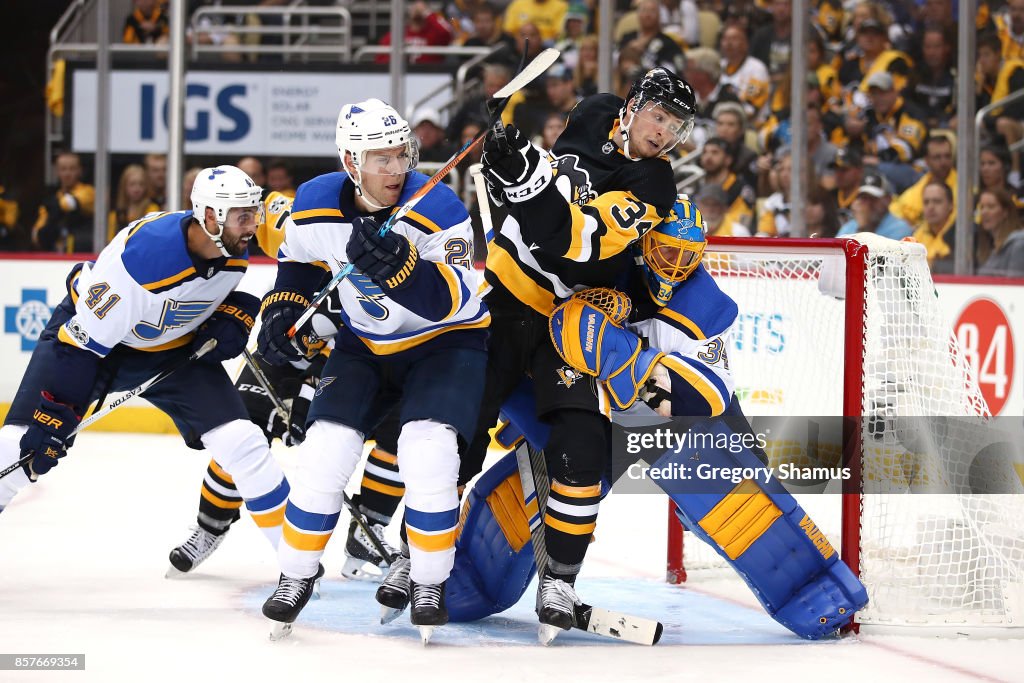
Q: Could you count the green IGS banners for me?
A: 0